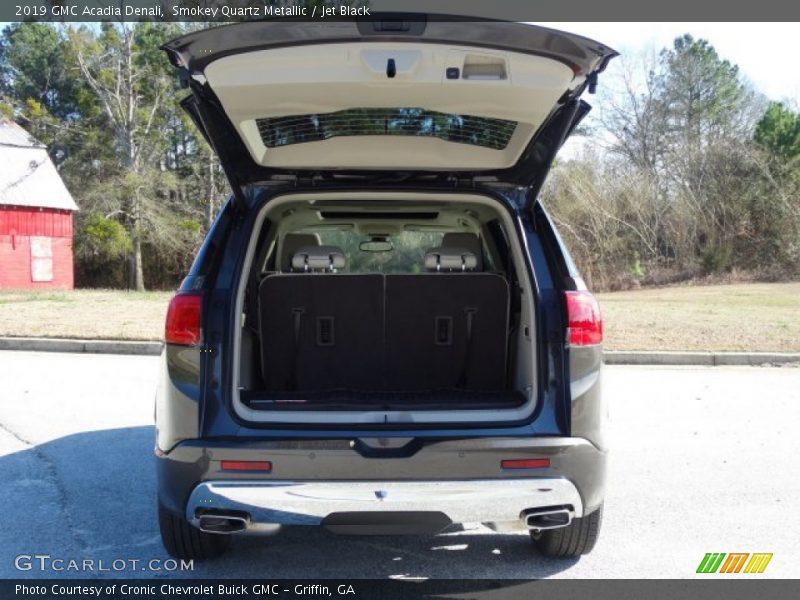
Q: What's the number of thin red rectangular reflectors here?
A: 2